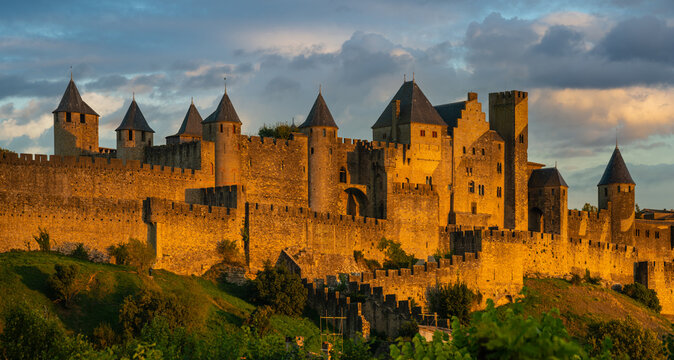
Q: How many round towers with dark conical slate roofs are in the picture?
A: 6